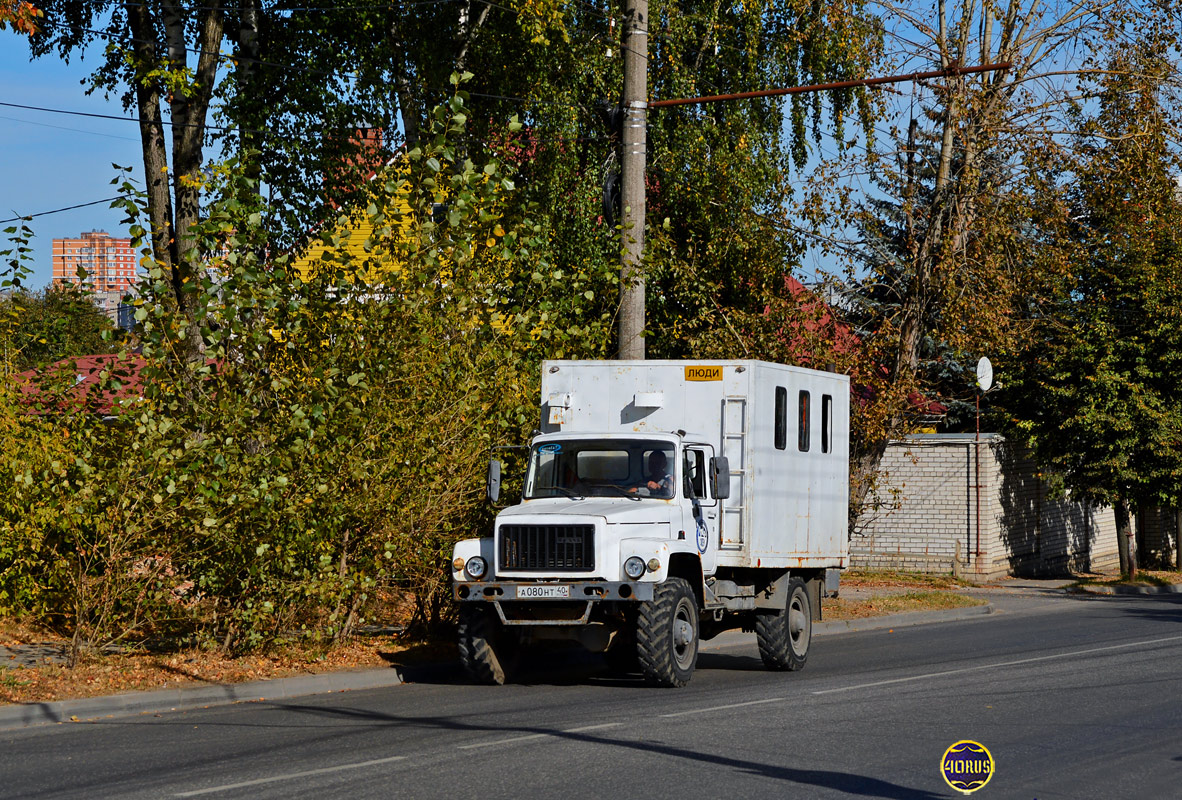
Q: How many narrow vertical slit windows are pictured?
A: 3